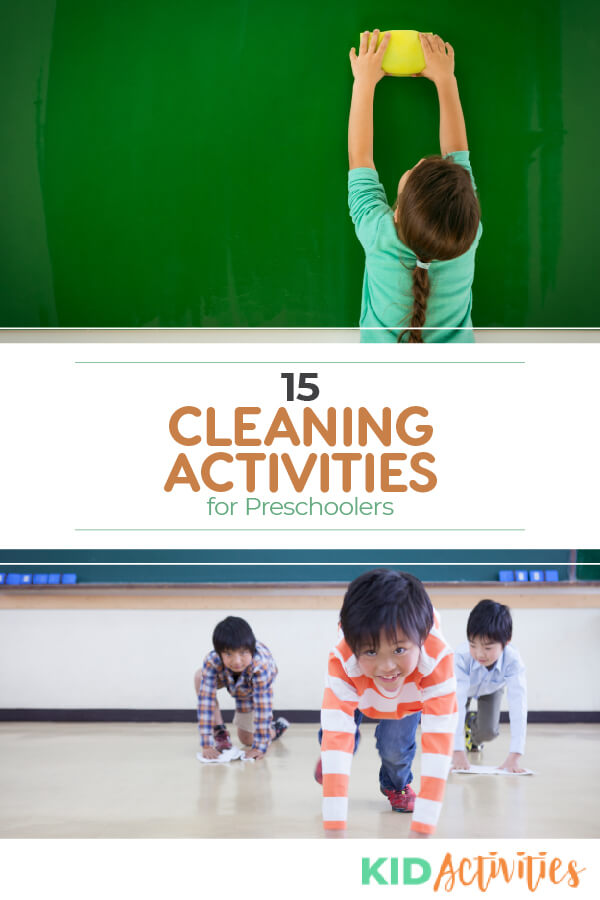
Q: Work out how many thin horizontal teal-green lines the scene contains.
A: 2